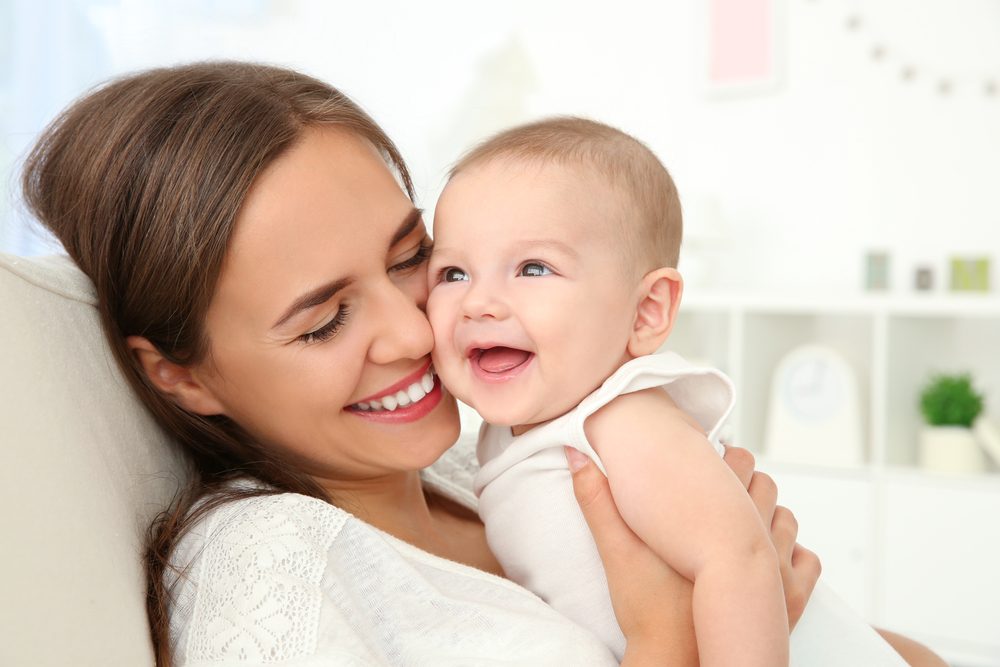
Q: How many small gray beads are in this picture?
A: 5